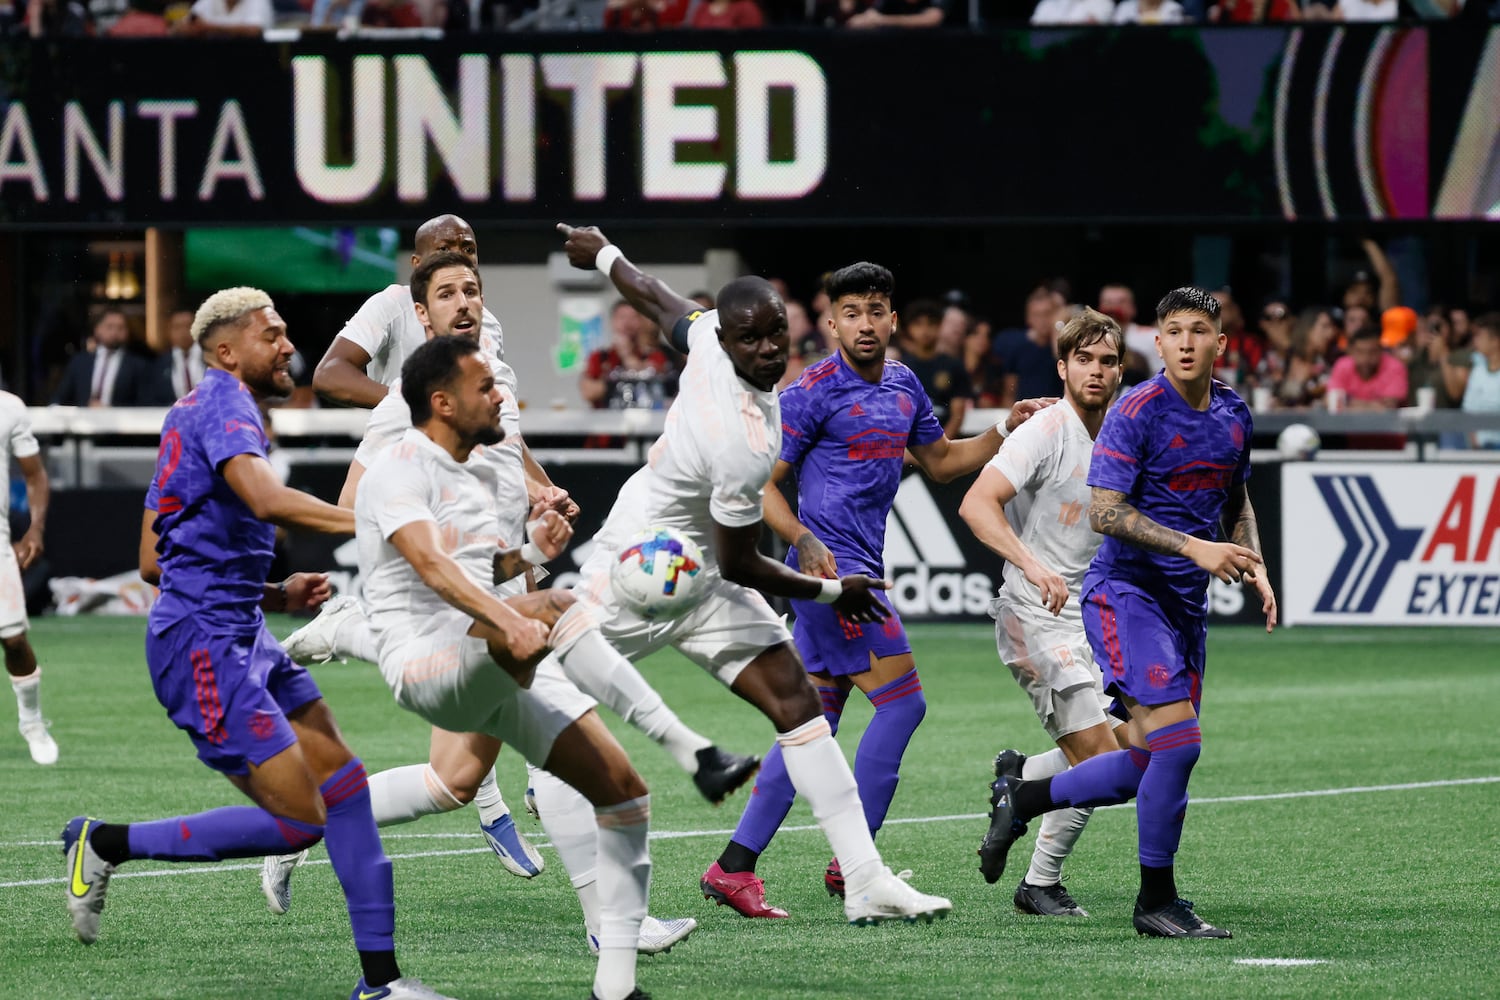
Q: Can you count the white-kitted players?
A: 6